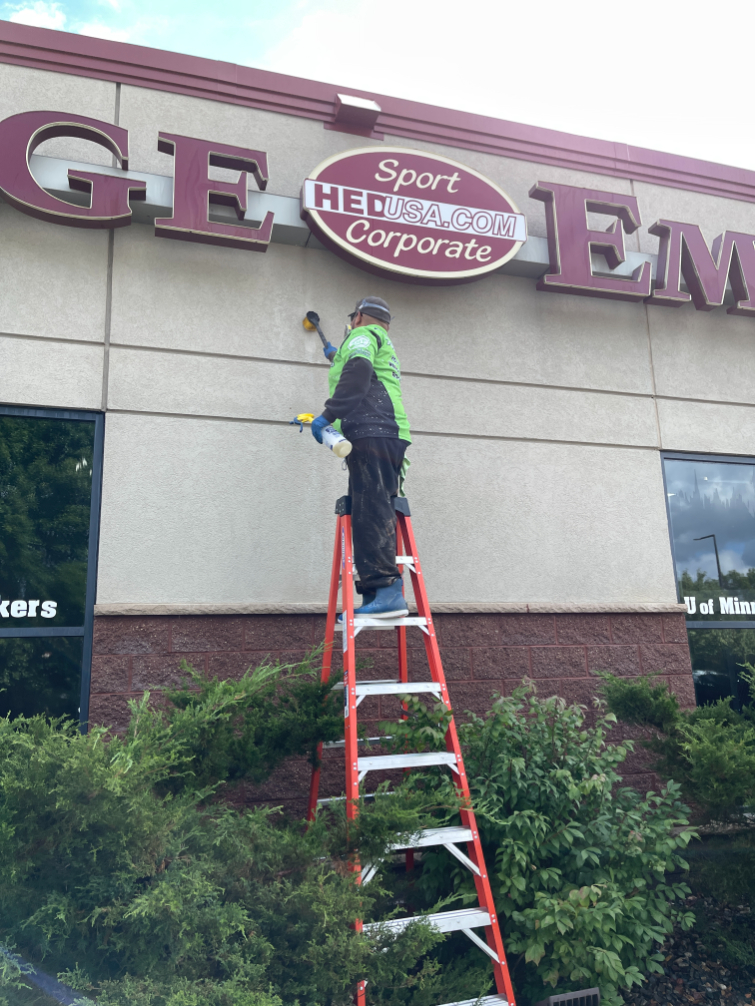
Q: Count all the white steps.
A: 7